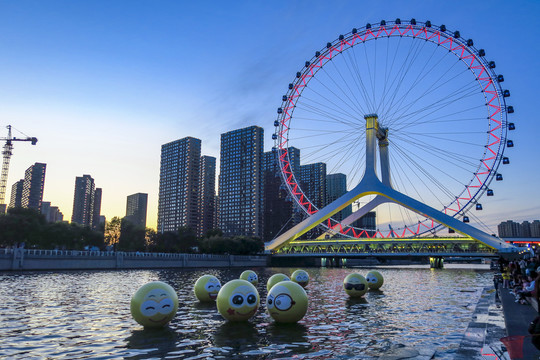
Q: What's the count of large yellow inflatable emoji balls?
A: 9